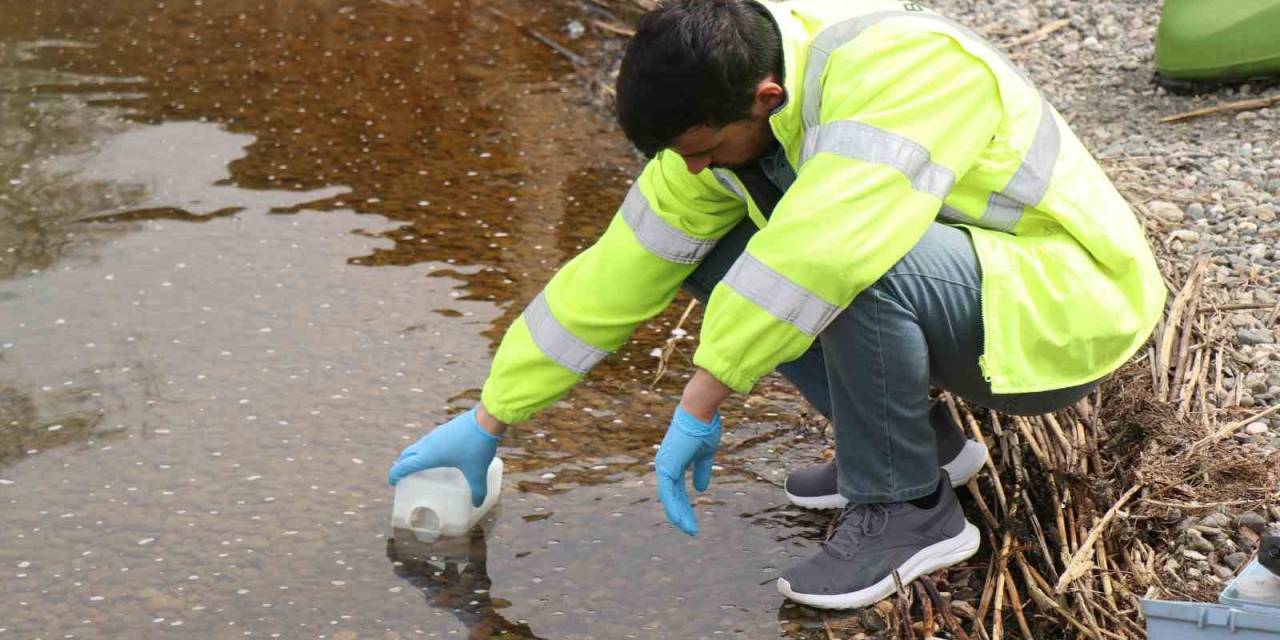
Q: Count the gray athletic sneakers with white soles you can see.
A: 2